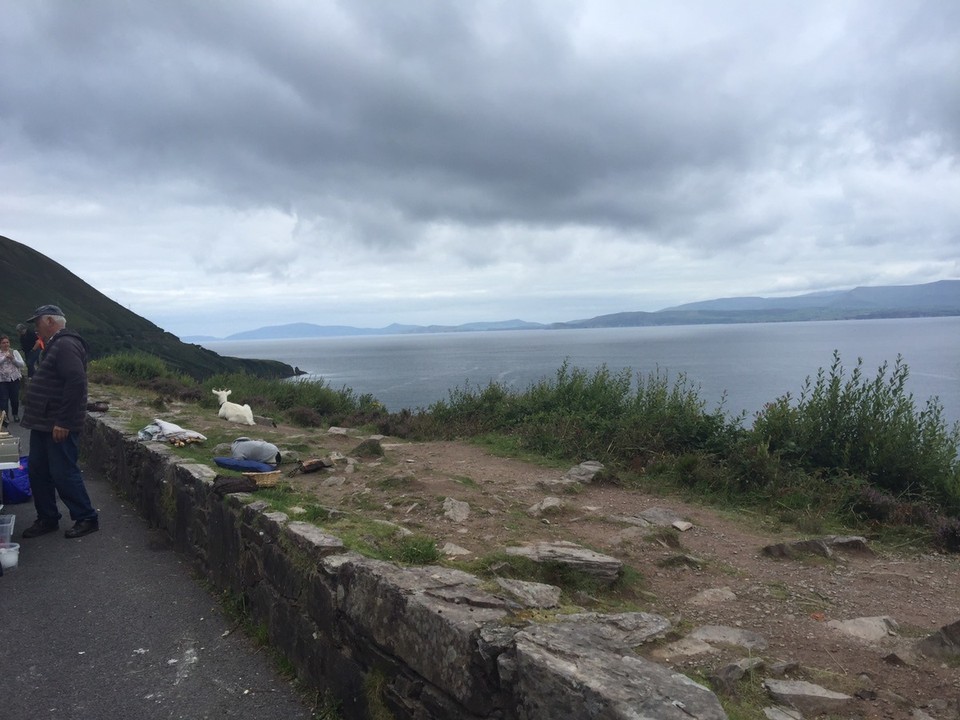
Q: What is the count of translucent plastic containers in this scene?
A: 2